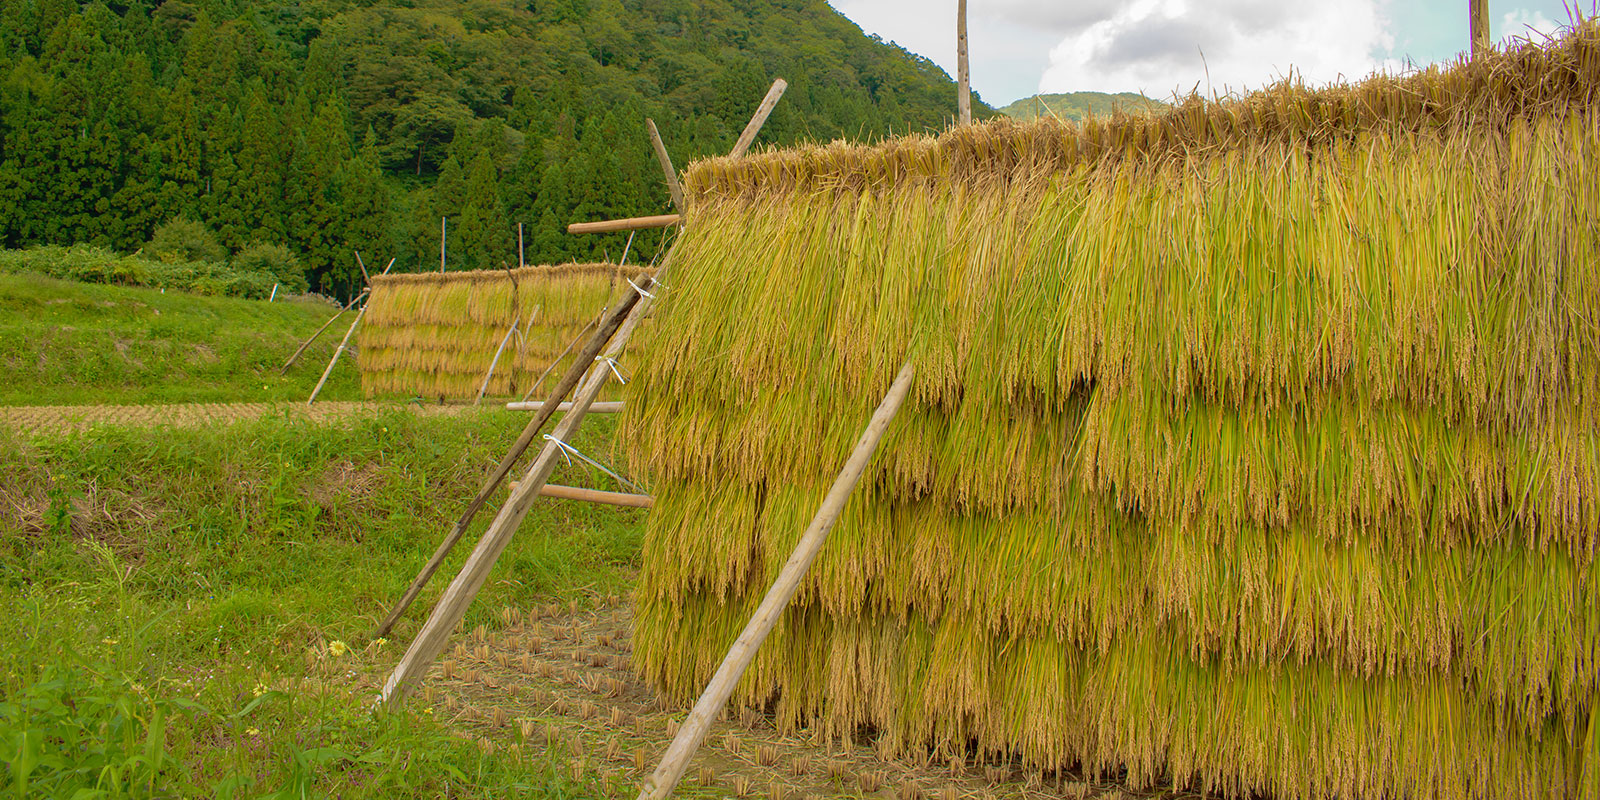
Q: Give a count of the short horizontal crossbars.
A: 3